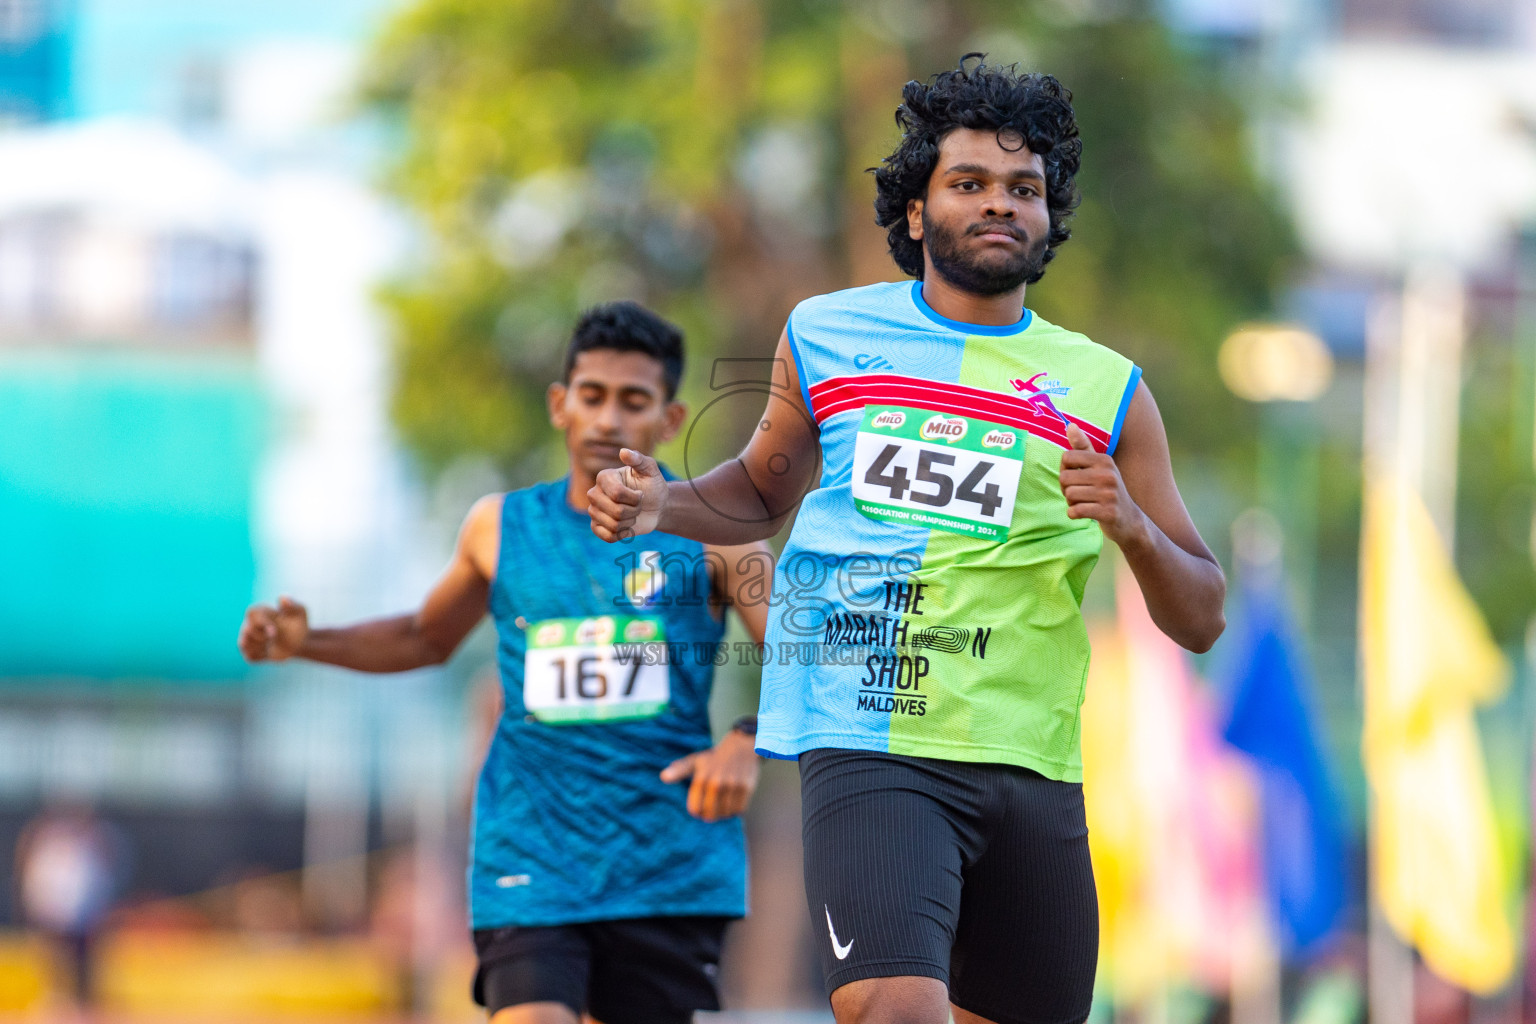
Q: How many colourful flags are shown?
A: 4